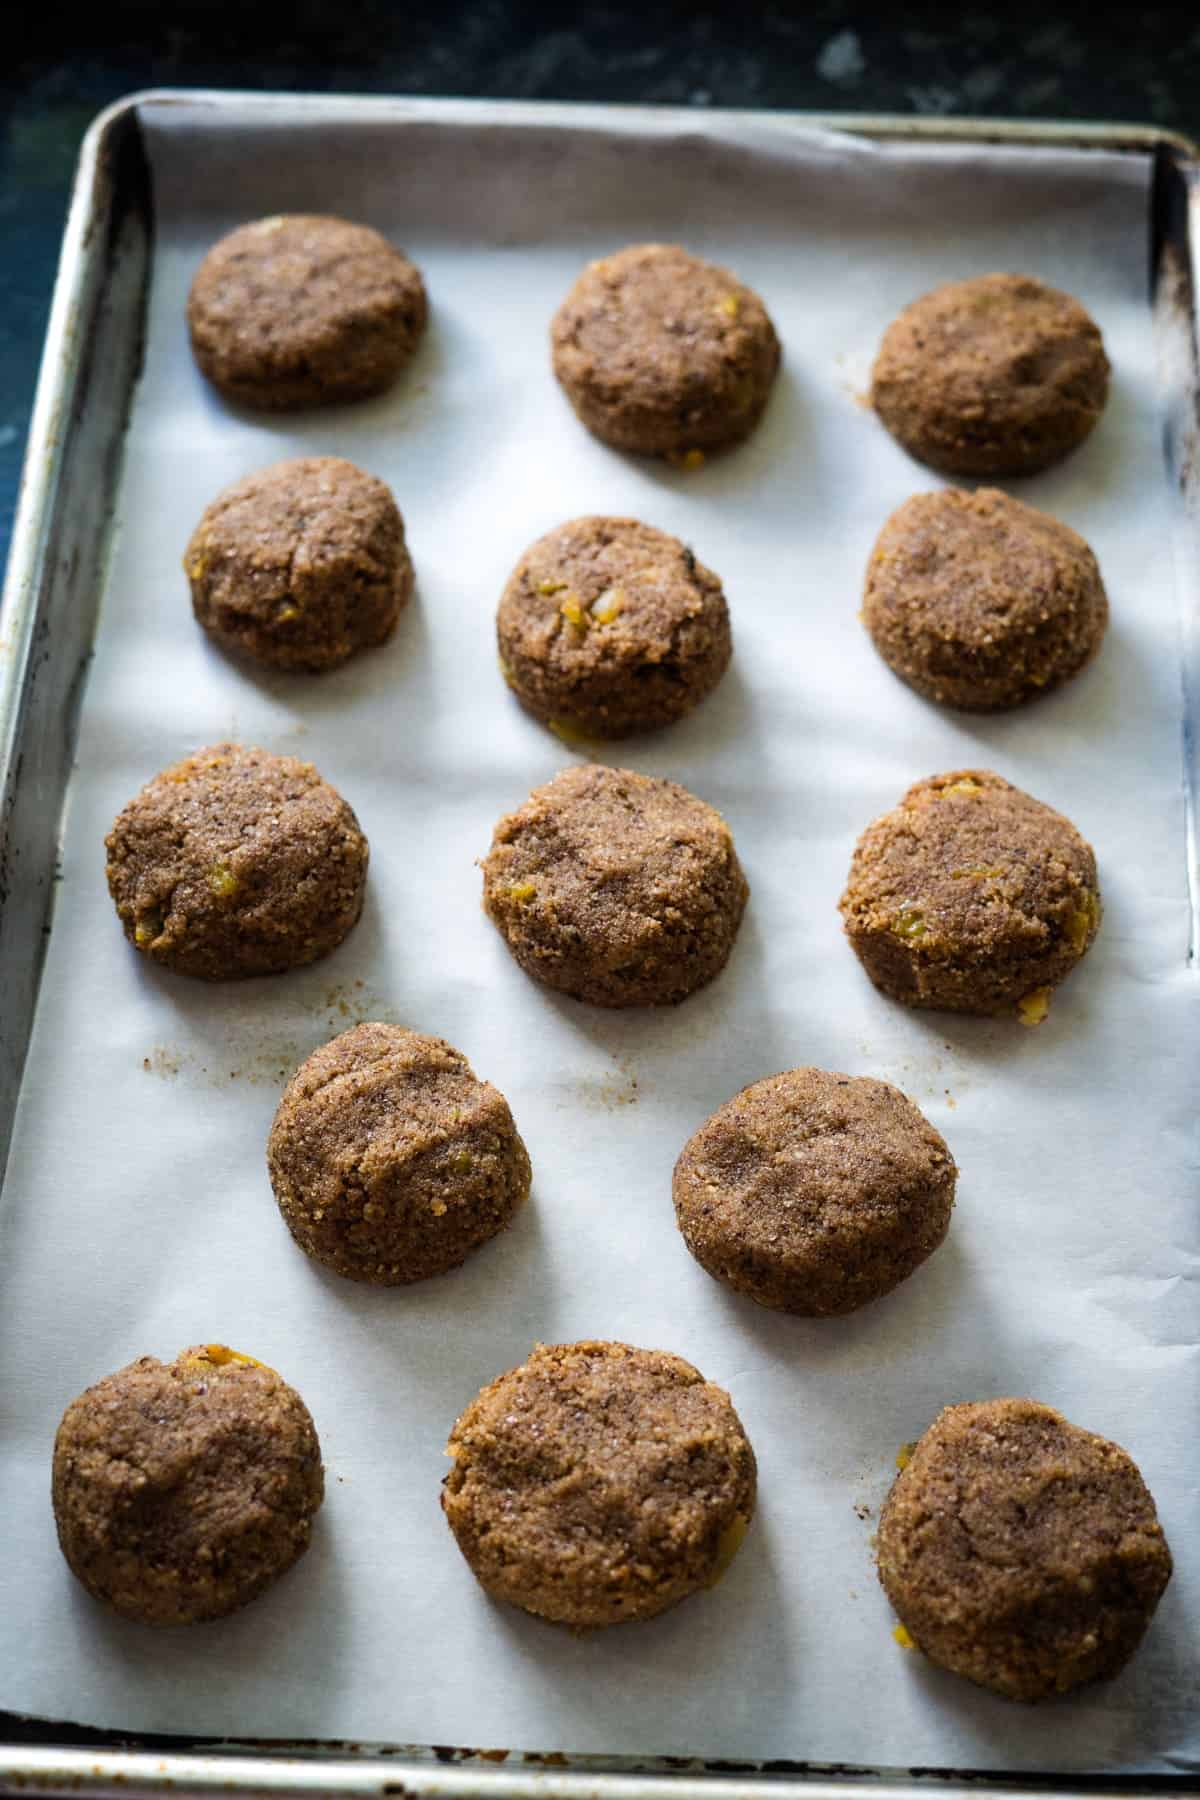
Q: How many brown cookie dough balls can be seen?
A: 14